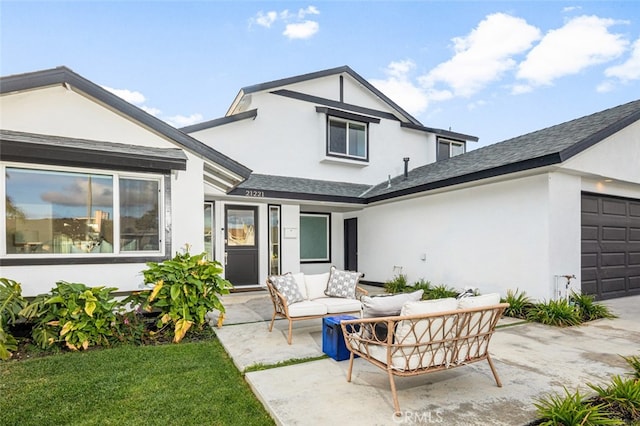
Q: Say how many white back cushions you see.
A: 4